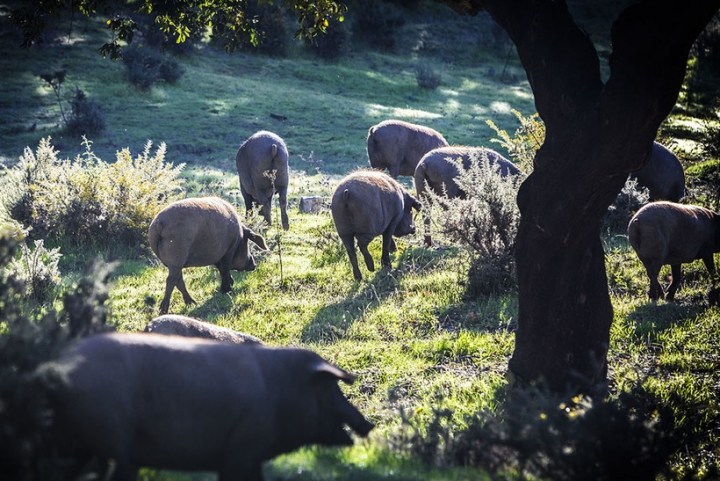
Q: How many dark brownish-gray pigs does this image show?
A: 9